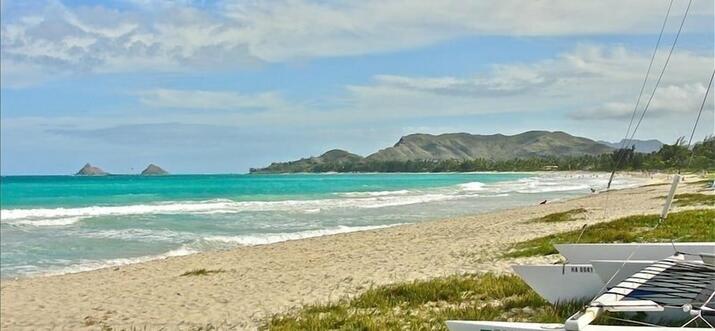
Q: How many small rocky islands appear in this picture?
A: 2